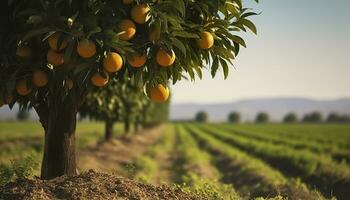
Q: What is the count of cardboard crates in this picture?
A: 0